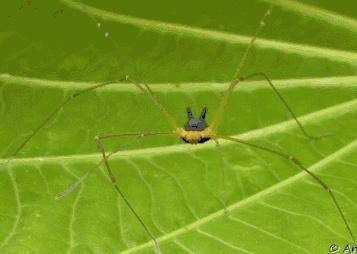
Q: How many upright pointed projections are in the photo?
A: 2